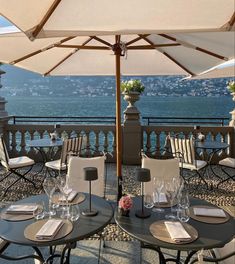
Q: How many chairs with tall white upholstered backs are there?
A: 2